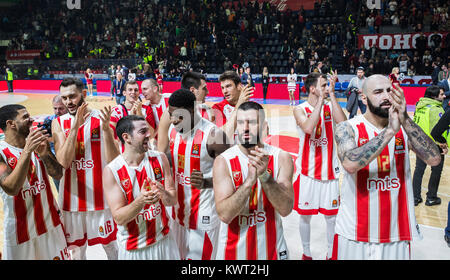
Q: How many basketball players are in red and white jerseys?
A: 11